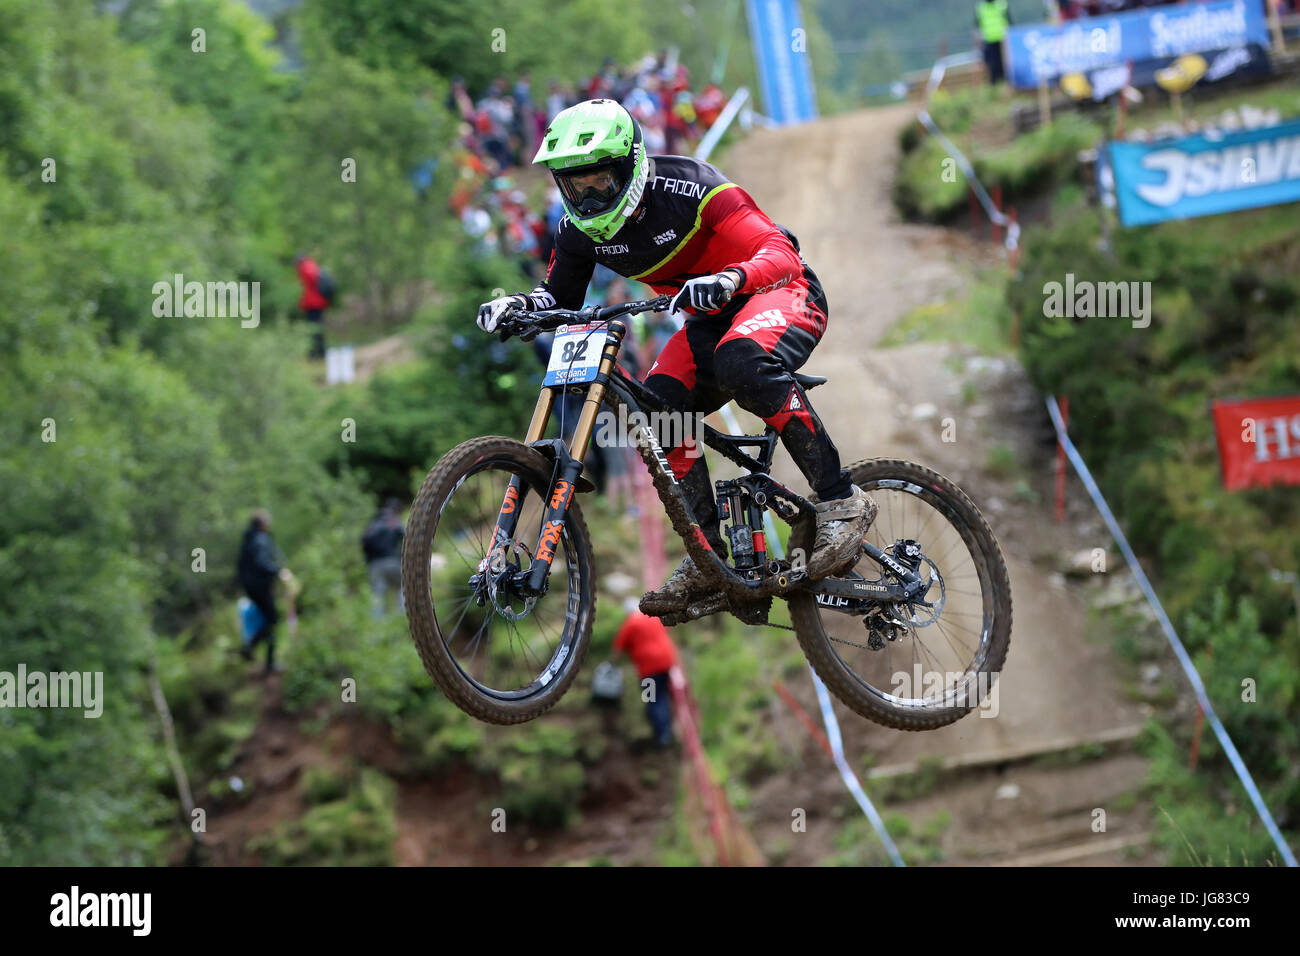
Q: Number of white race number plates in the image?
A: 1